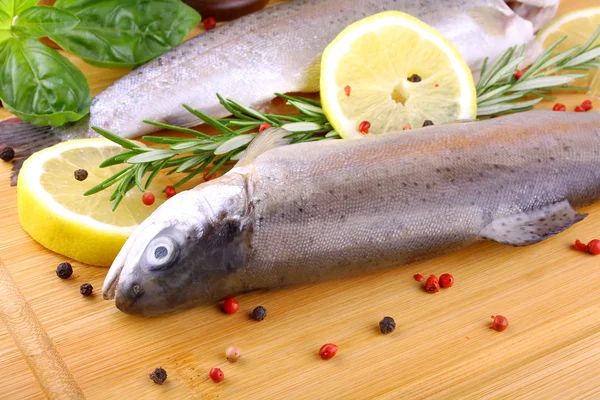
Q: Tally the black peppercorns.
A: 9